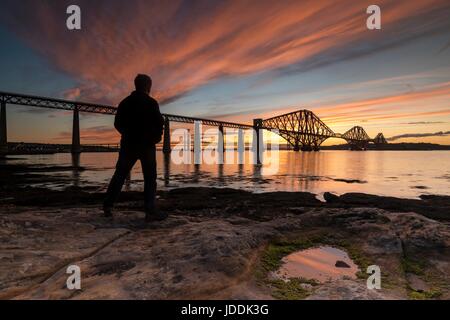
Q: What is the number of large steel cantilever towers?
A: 3